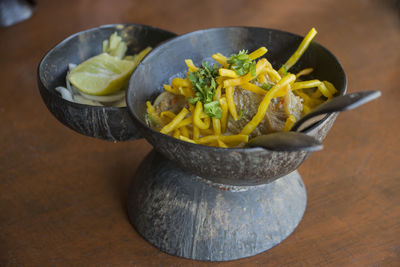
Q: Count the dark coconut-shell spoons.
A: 2